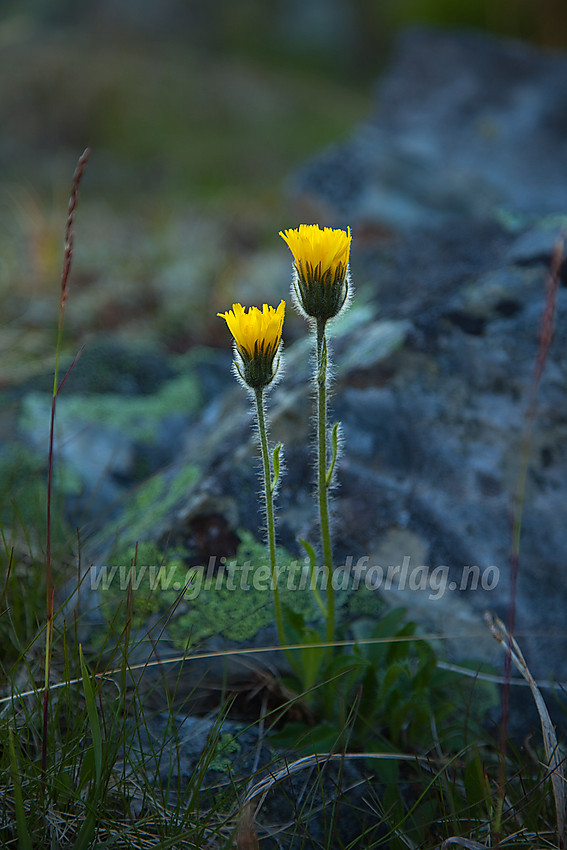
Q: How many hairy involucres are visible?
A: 2